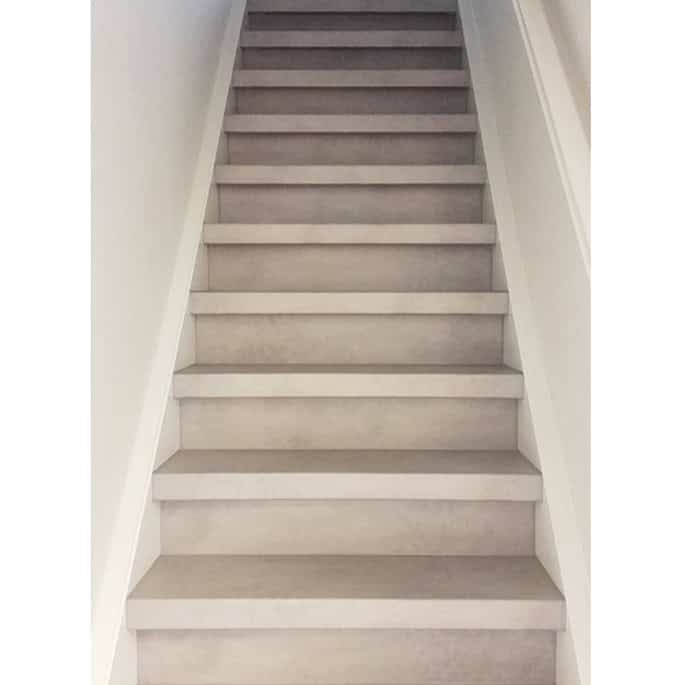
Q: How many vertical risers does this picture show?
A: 10